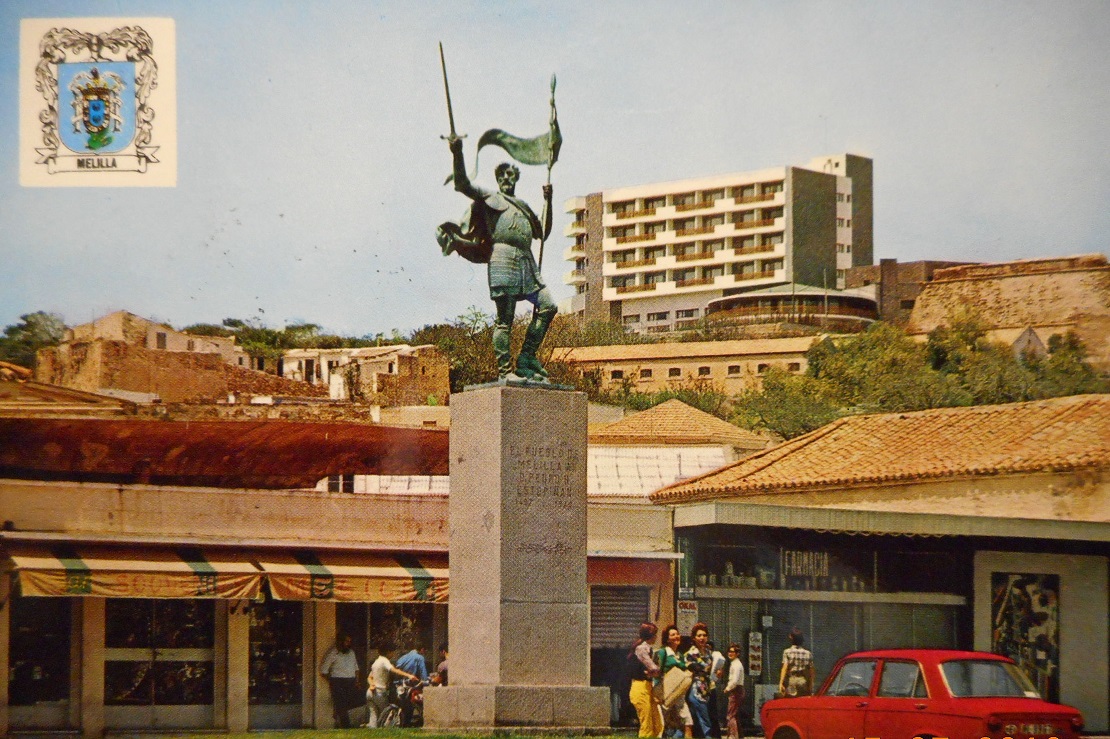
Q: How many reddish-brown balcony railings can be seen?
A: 12